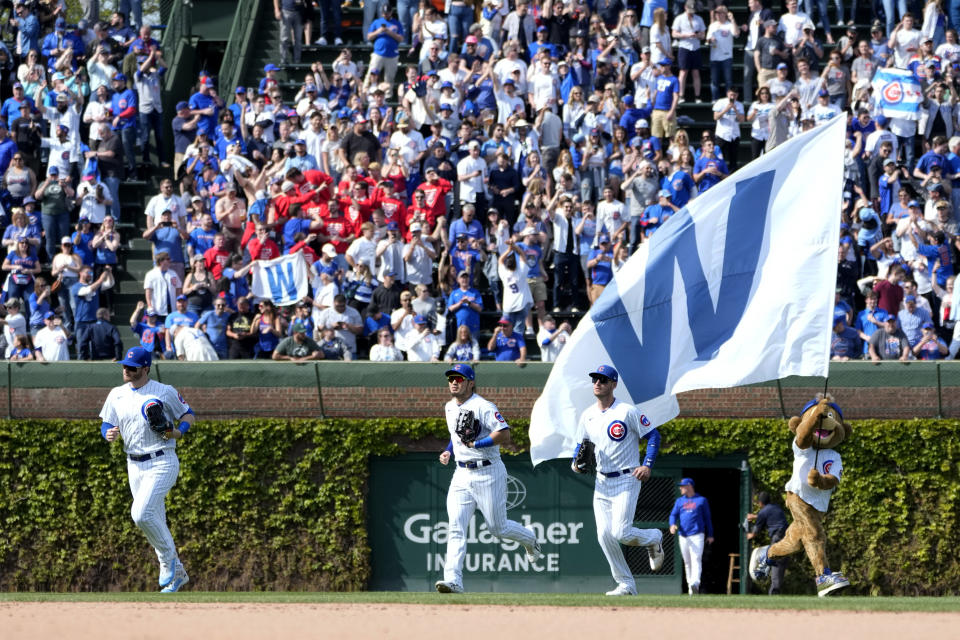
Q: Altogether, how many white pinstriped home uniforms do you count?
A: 3